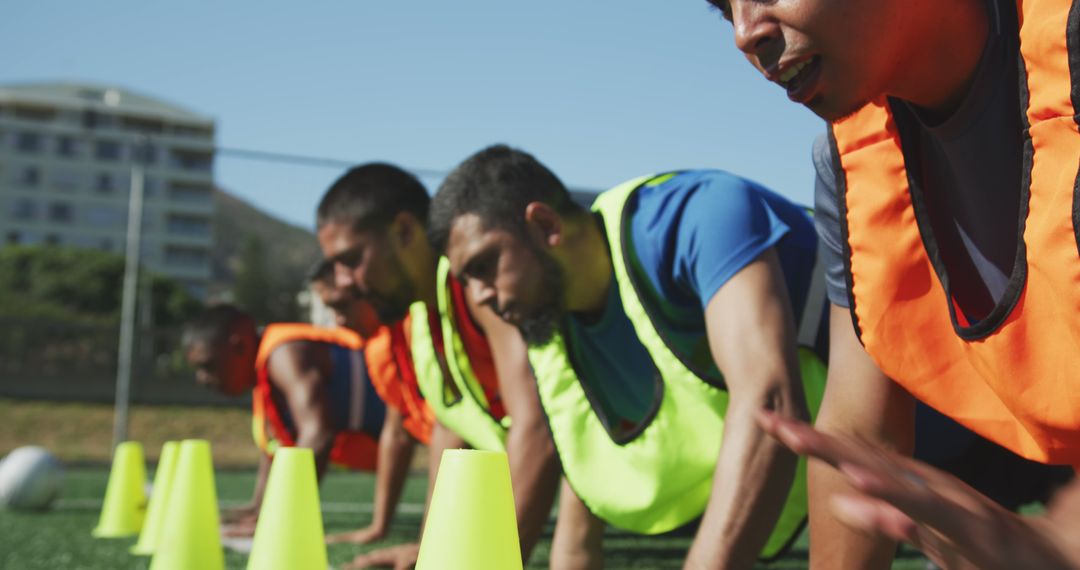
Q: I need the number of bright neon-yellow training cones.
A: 5